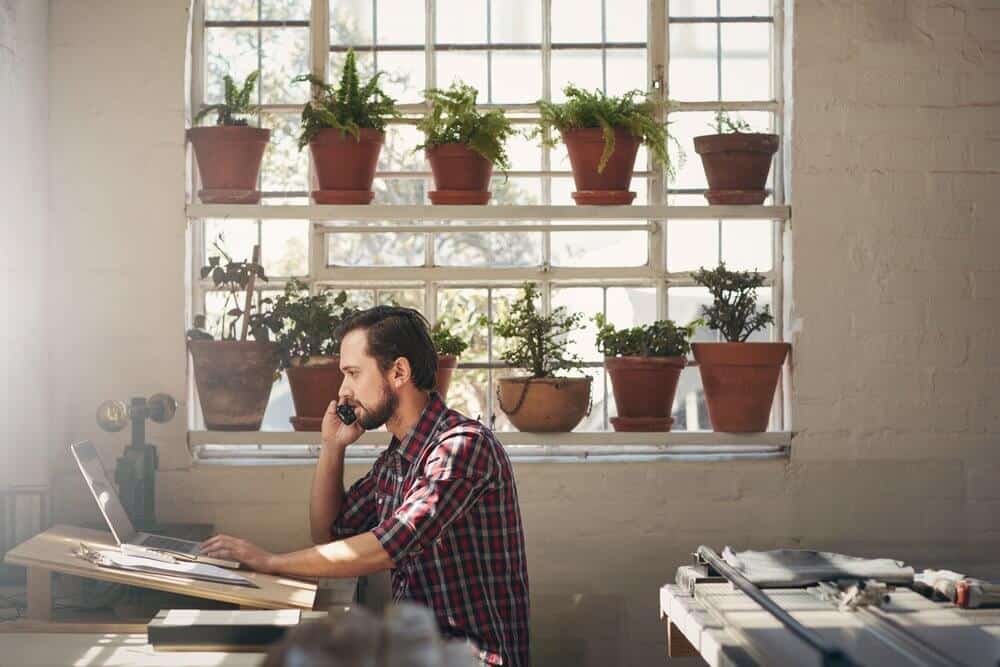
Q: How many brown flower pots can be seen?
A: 11